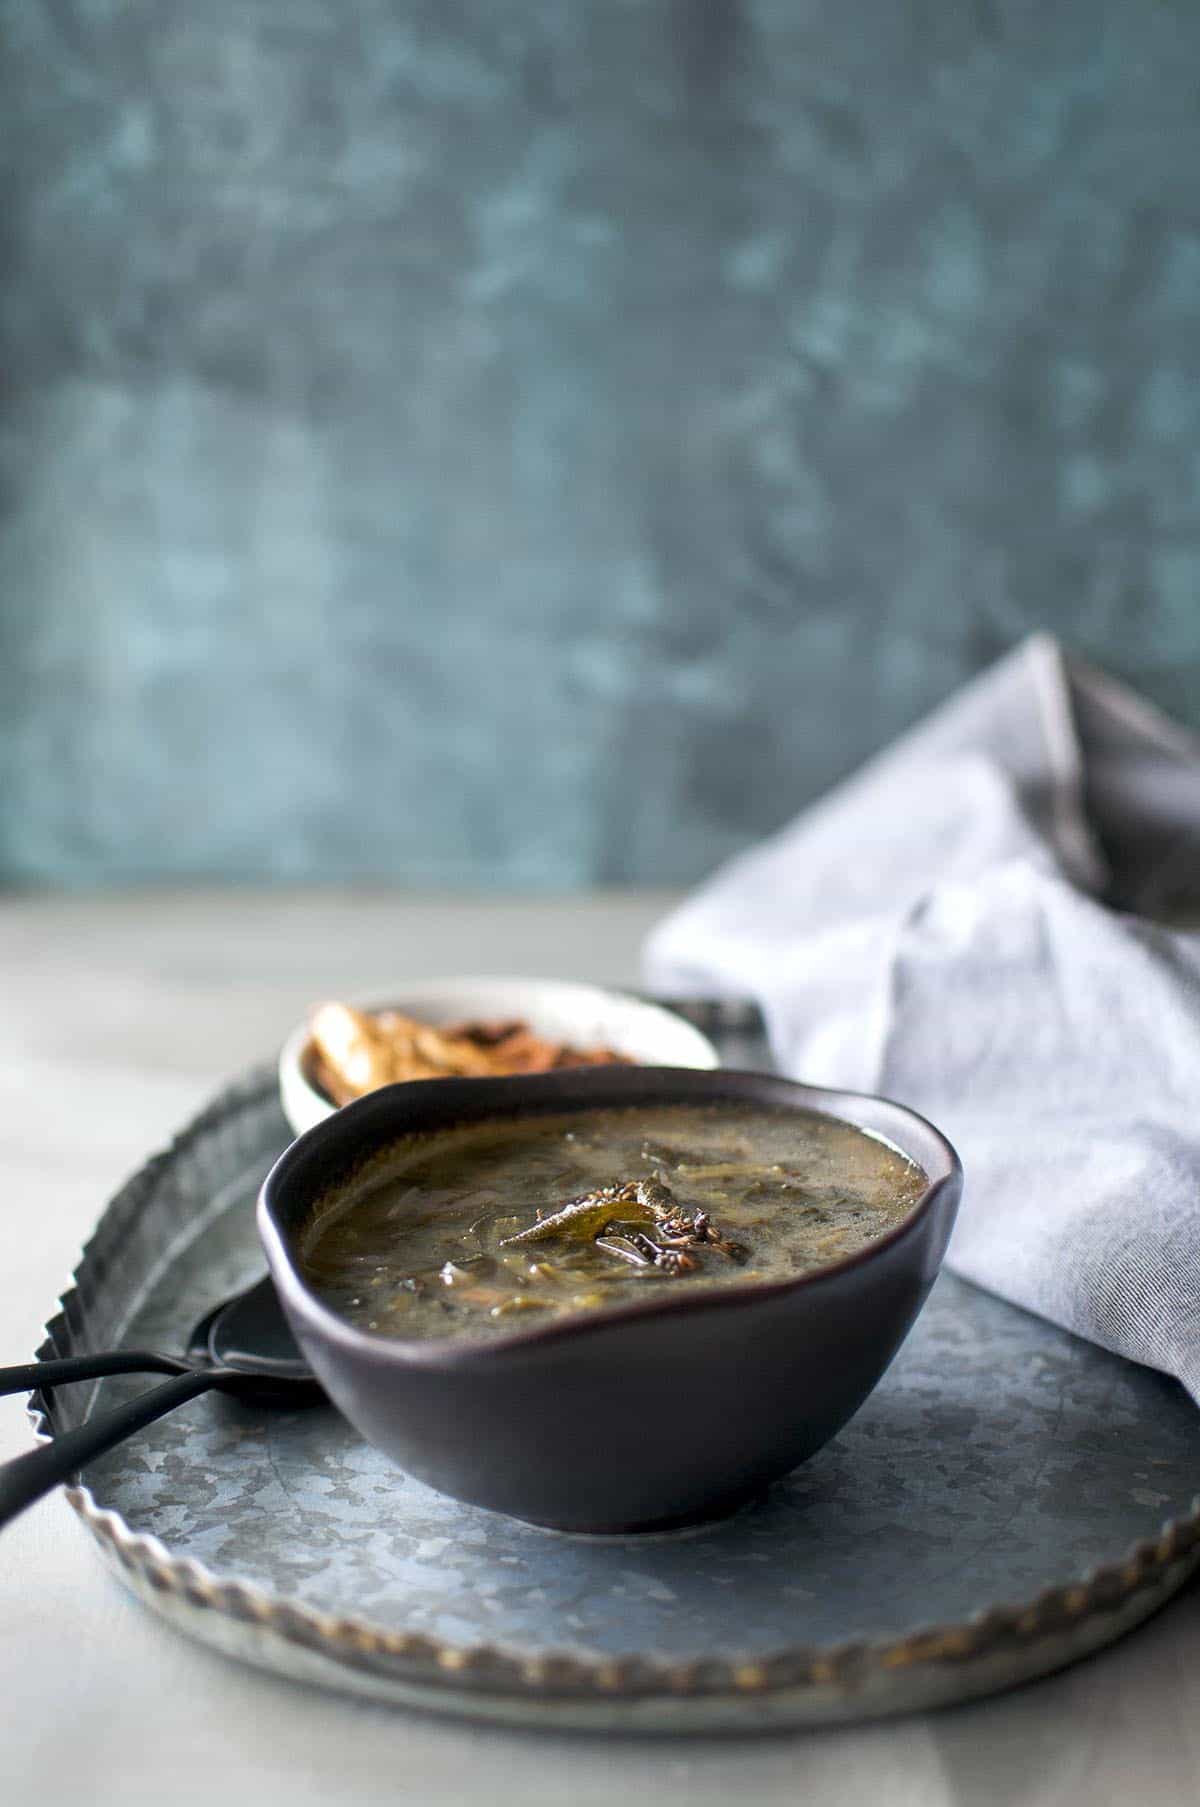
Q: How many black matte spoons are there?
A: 2